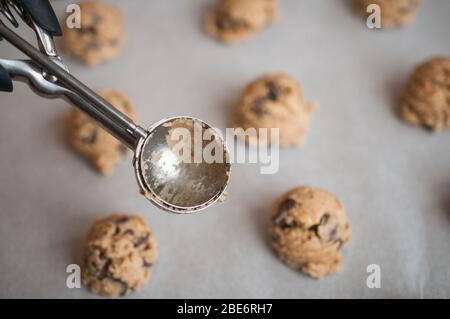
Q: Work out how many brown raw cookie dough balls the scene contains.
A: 8